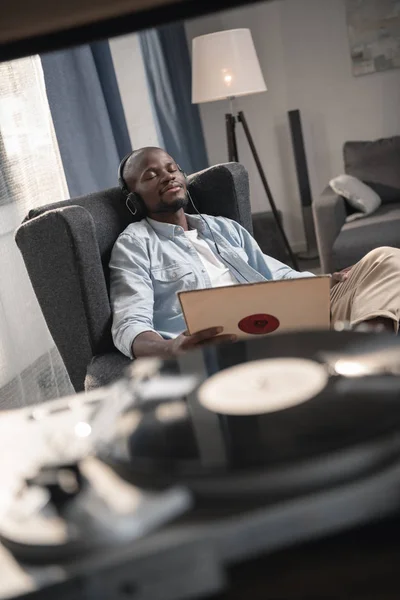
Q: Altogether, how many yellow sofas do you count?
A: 0